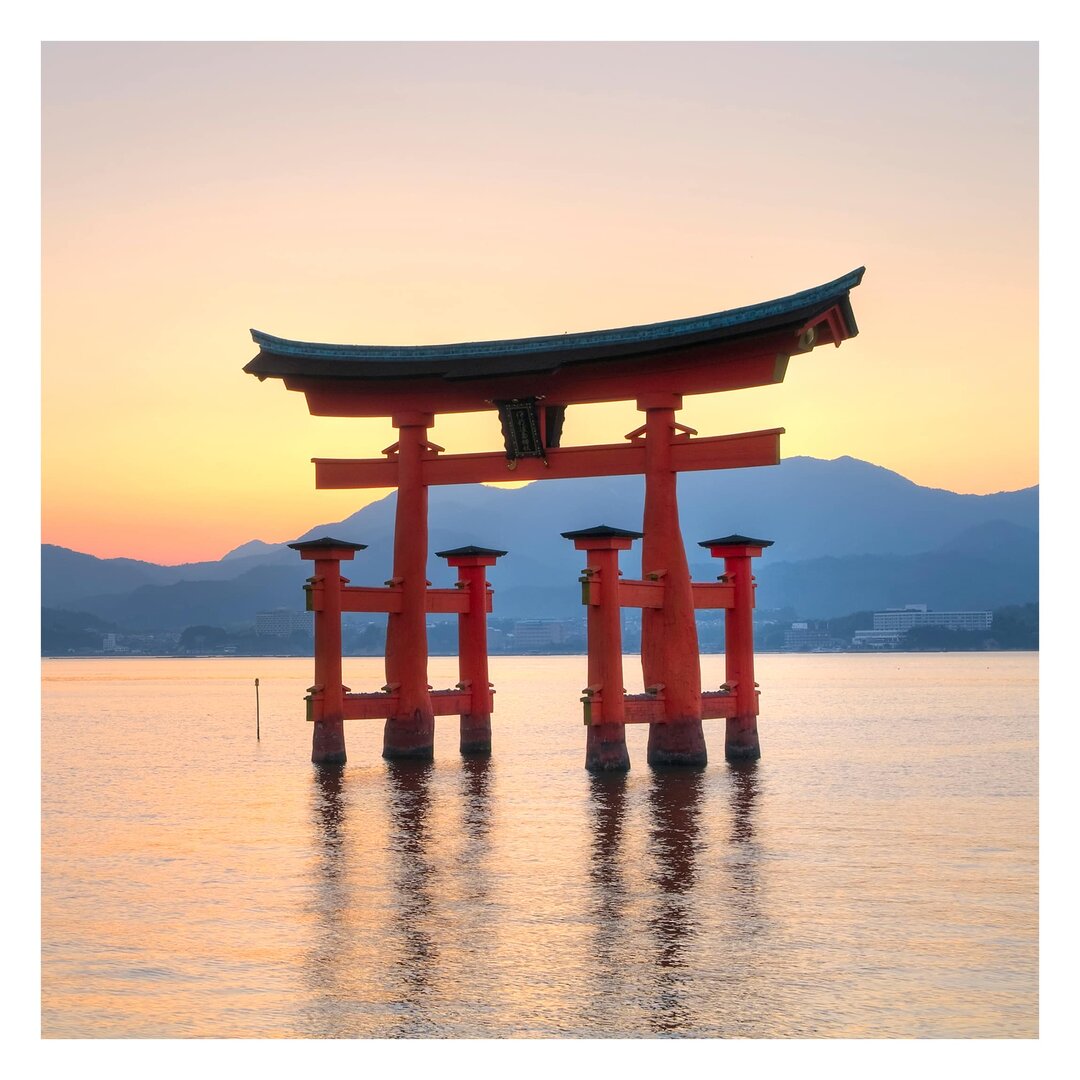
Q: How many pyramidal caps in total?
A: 4